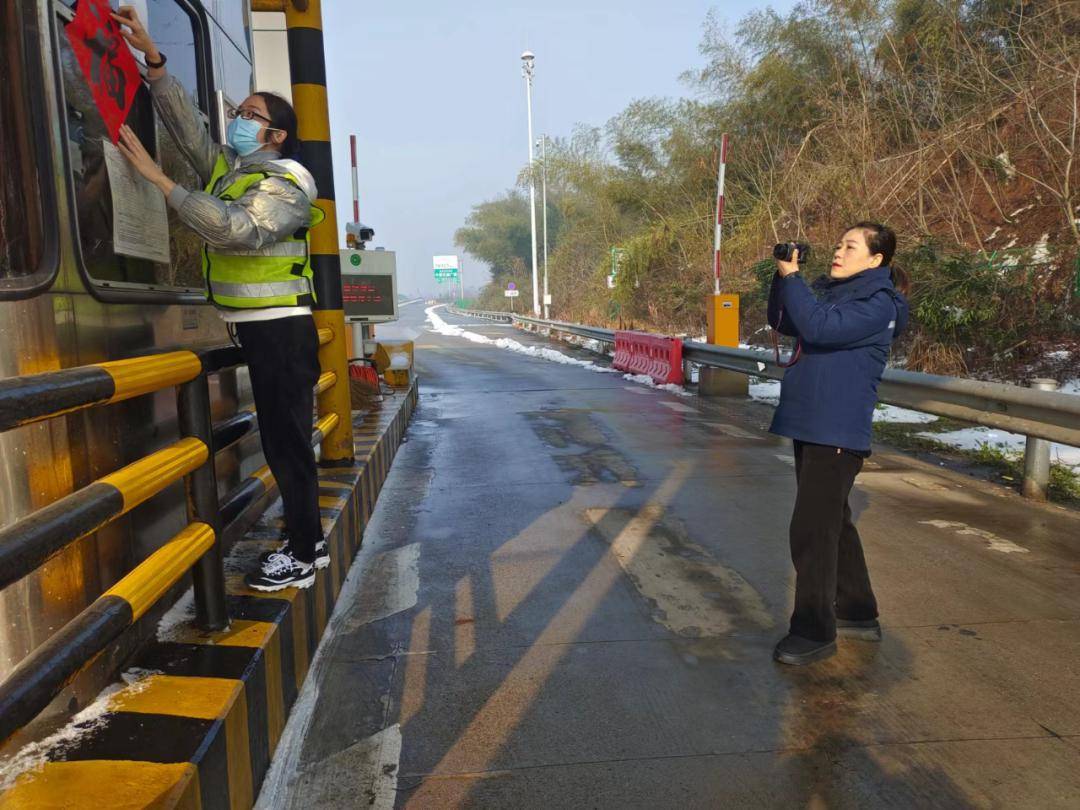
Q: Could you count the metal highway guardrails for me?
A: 1